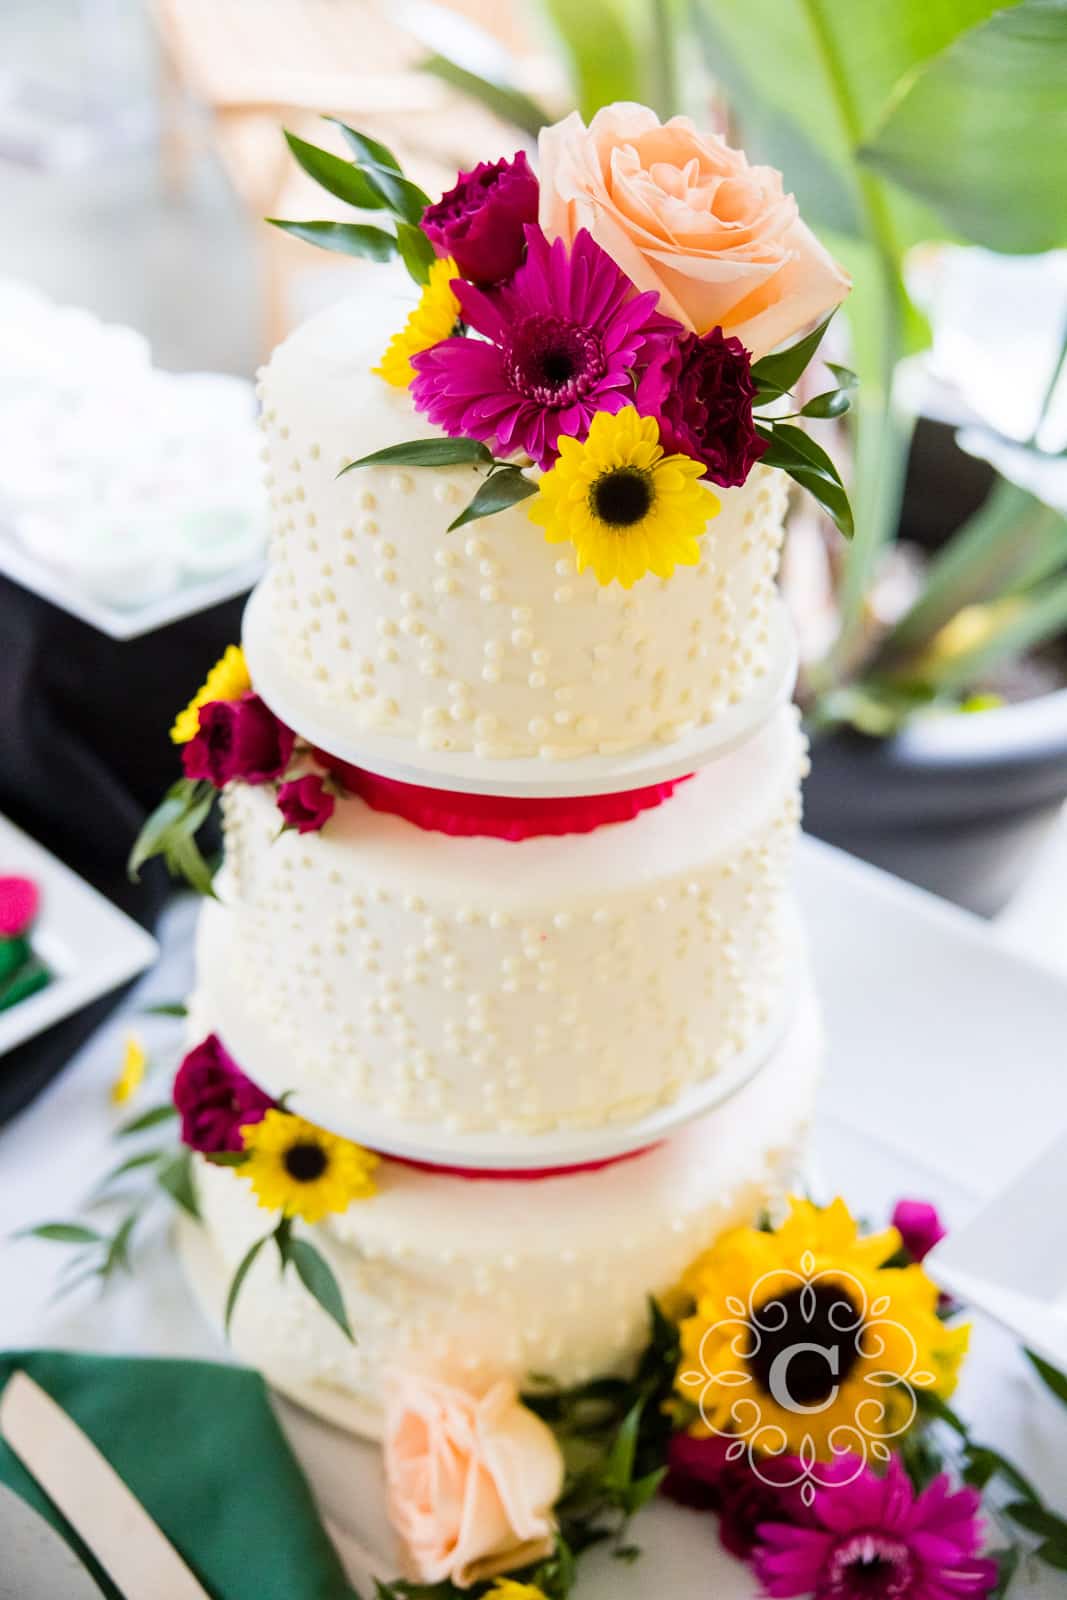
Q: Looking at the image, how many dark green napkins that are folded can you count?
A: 1